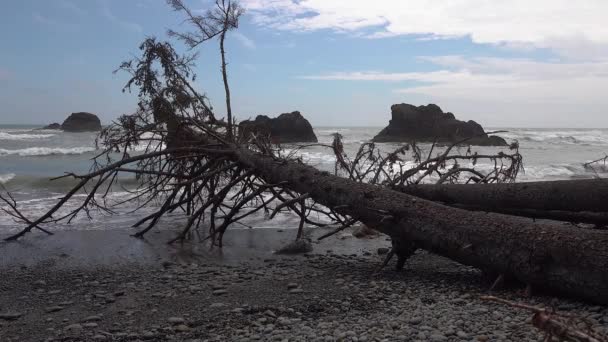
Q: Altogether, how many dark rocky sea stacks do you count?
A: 3